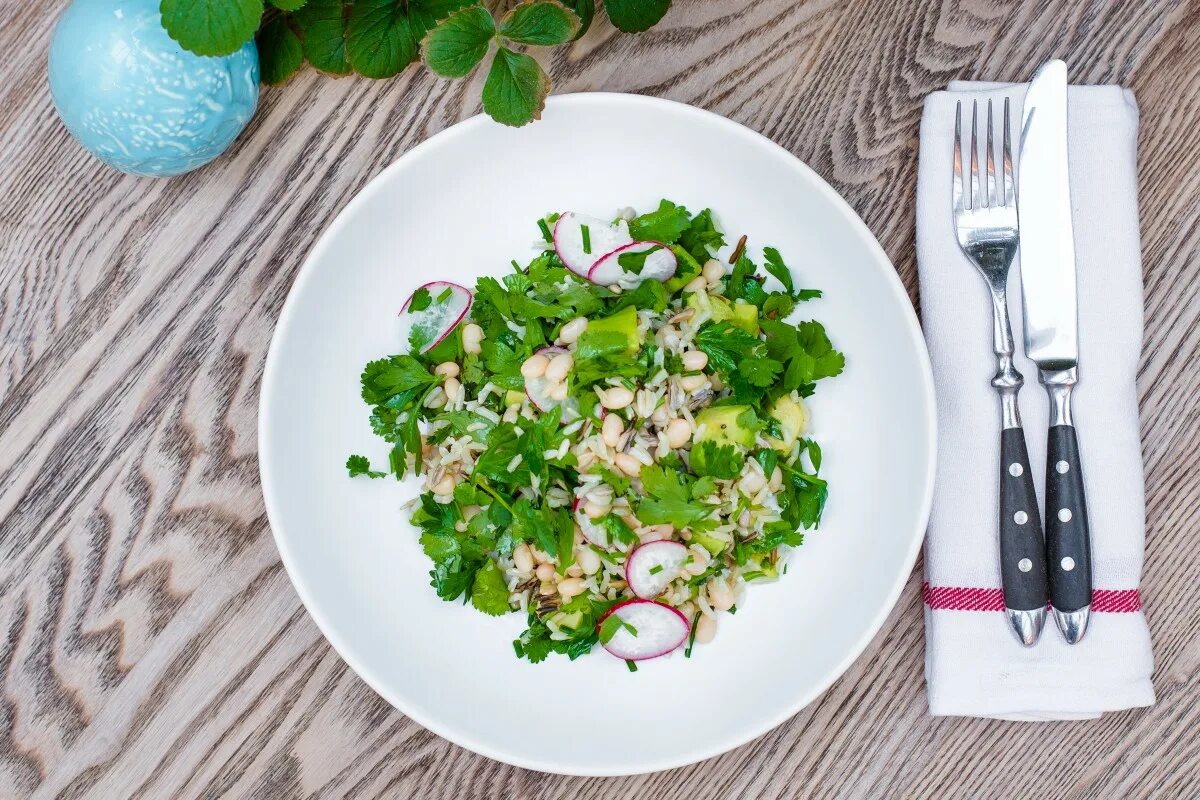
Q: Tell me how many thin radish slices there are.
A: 7